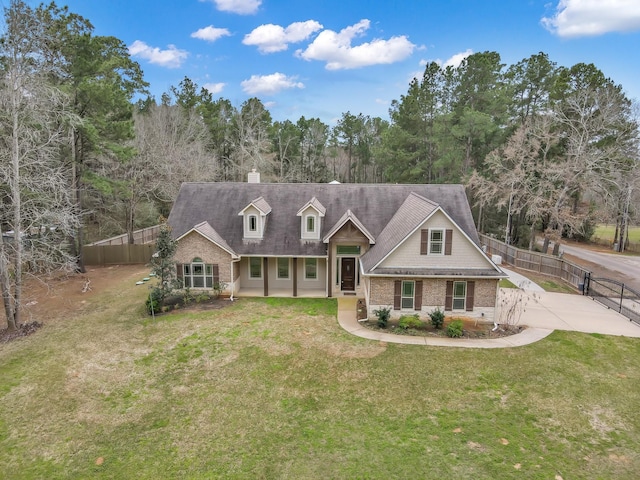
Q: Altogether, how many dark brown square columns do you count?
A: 3